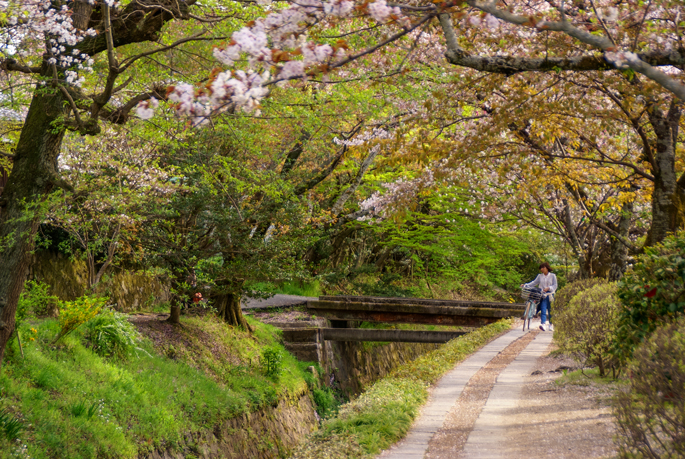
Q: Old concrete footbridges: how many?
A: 1